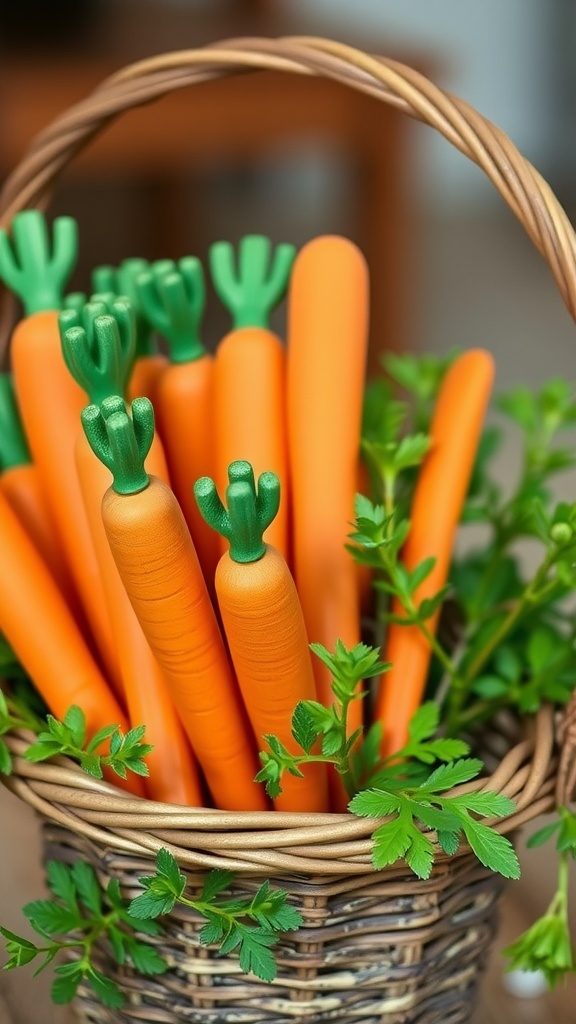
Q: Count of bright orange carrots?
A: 11